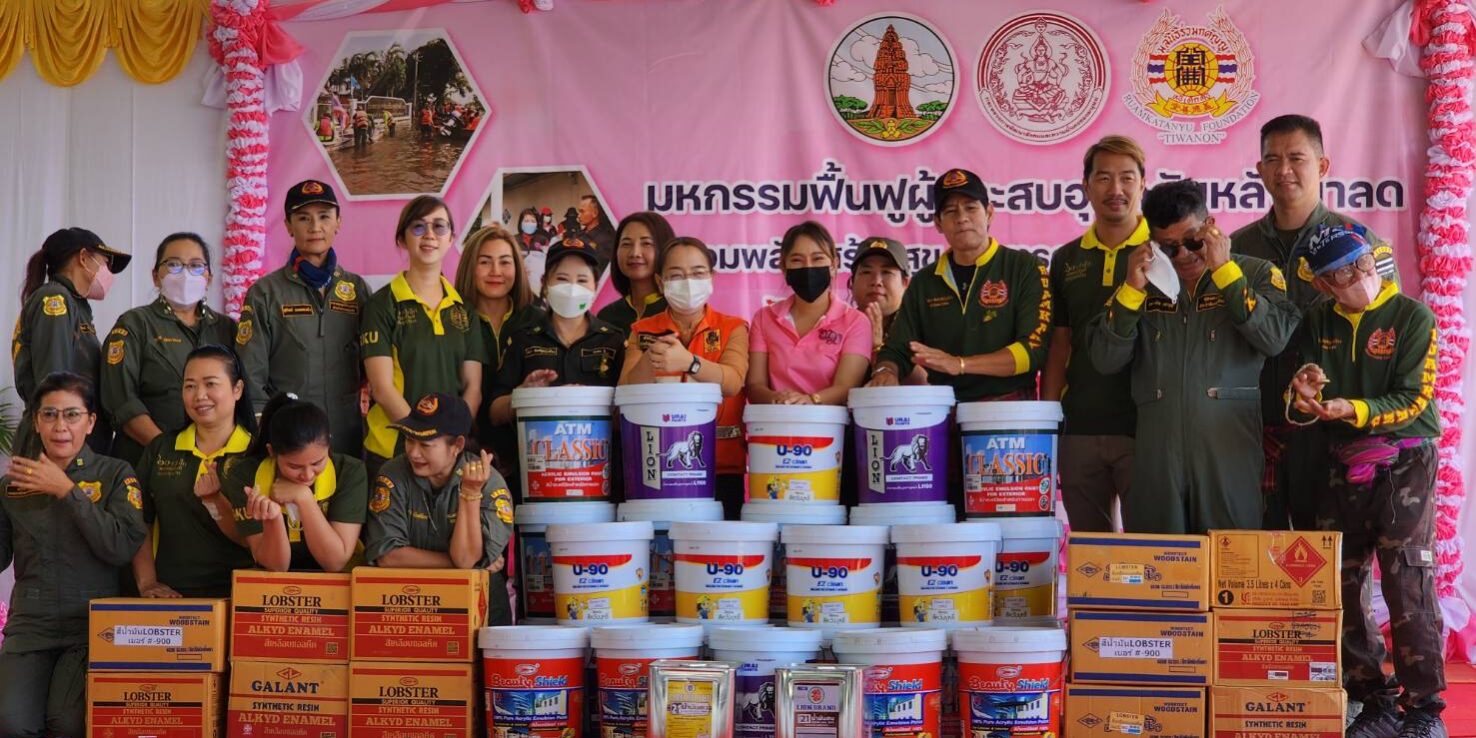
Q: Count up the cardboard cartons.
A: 12